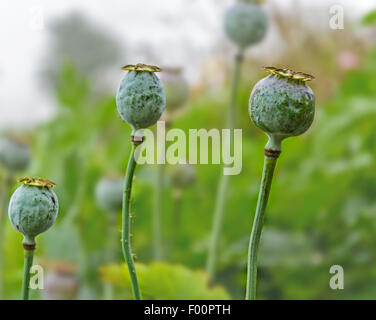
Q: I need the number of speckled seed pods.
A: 3